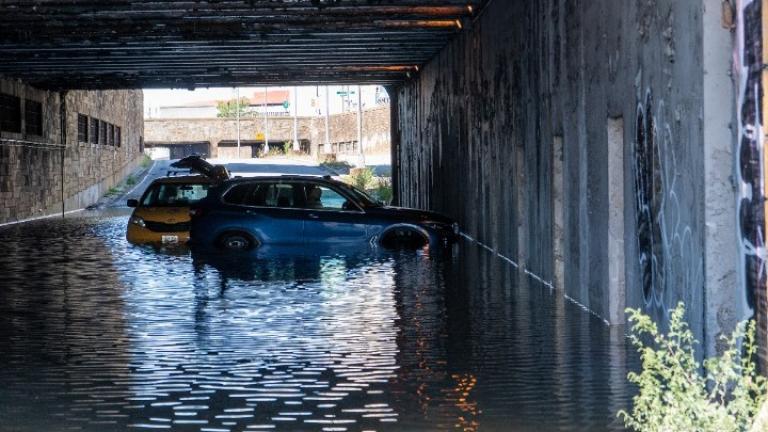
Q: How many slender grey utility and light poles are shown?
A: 5